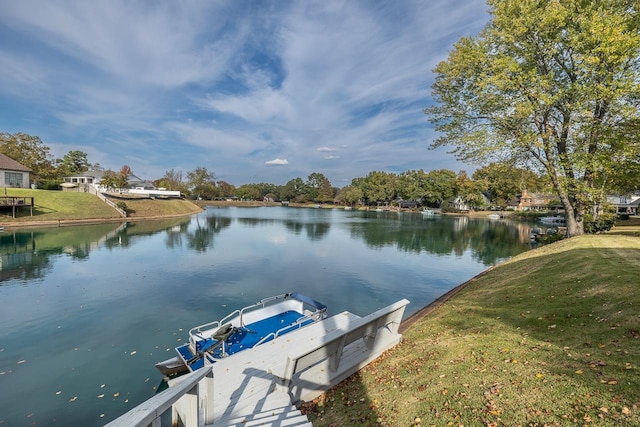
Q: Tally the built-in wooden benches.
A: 1